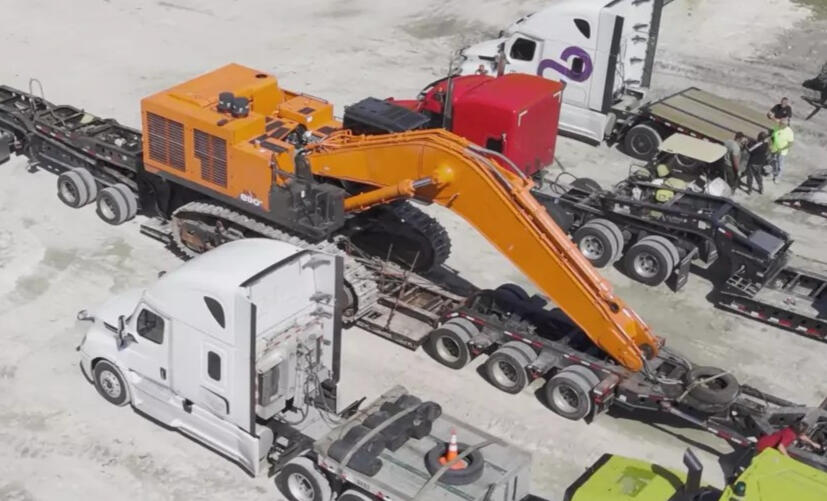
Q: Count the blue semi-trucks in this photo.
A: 0